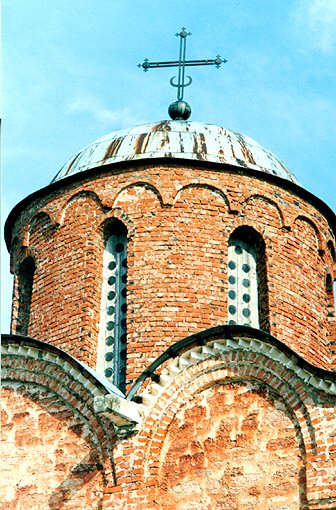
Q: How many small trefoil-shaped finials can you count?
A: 9